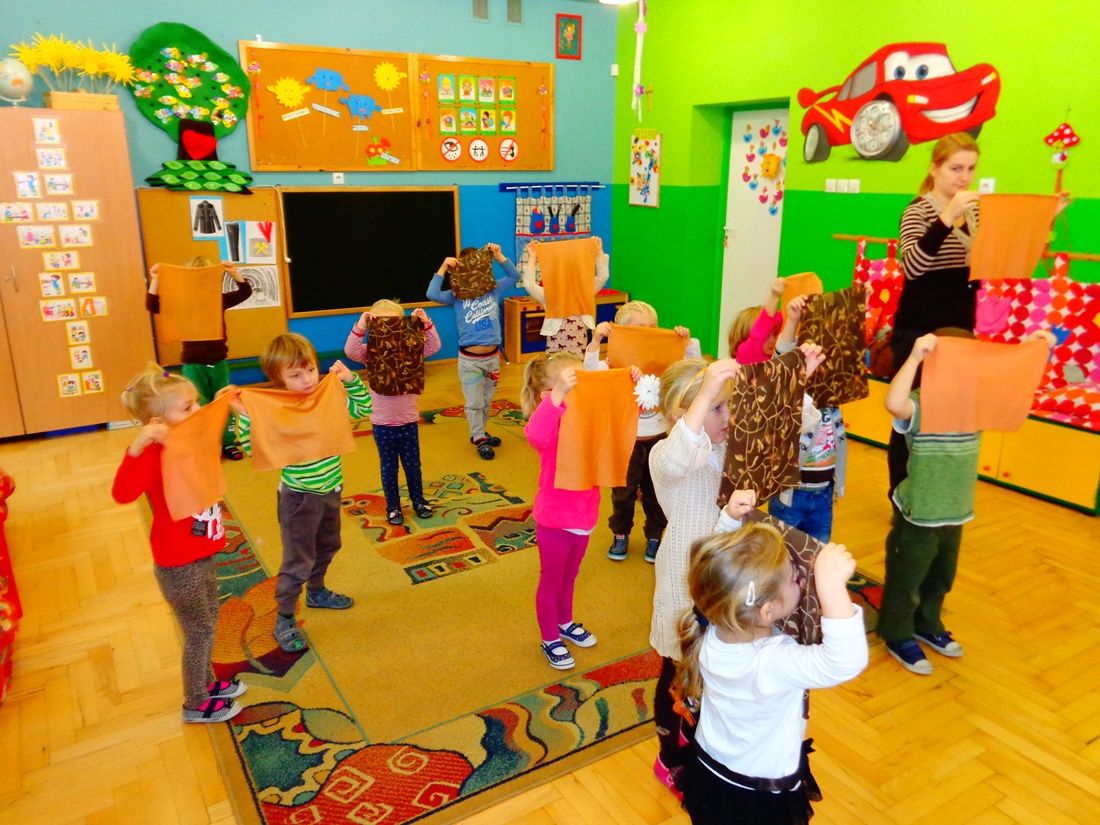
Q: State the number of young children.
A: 13